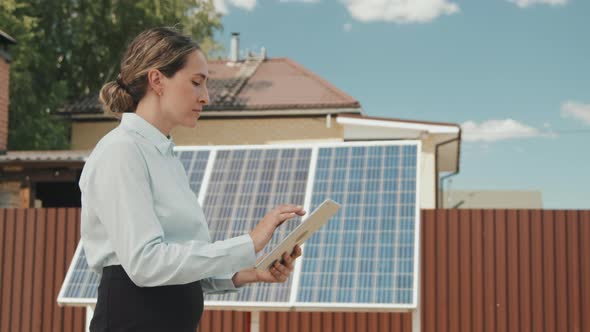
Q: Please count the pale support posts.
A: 3